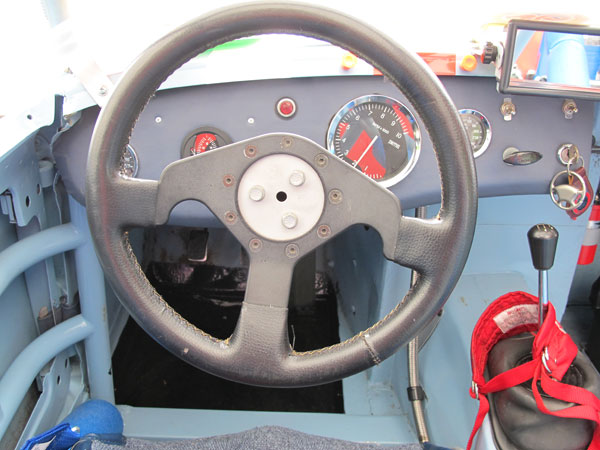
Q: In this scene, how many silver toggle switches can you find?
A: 2